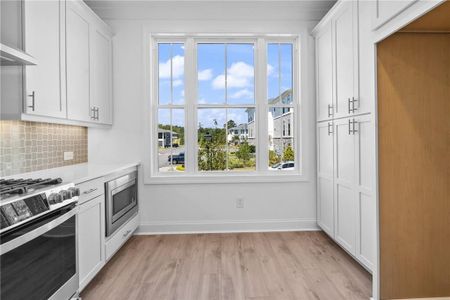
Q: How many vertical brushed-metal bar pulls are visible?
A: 9